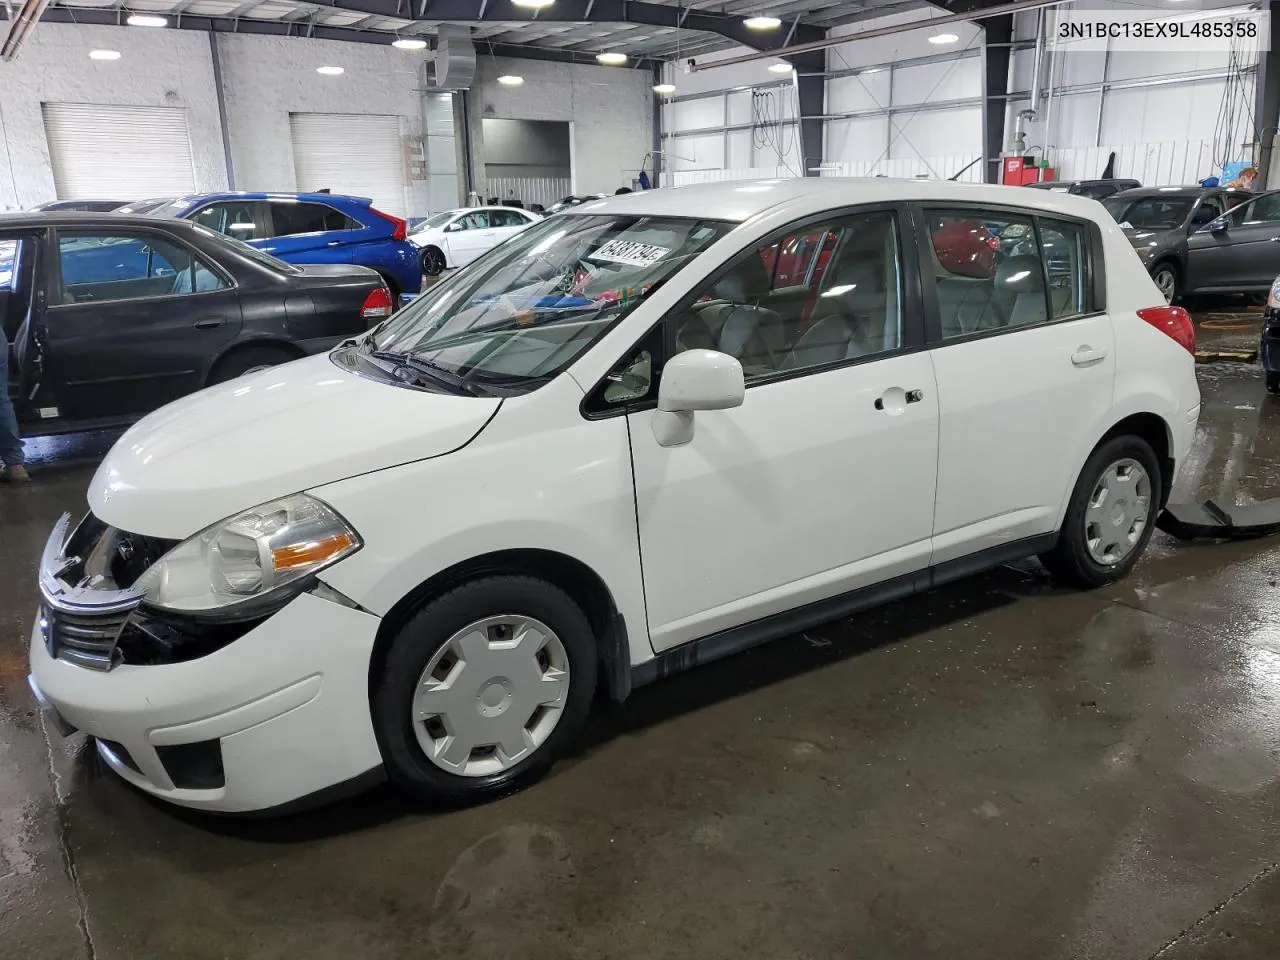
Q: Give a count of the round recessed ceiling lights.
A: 11